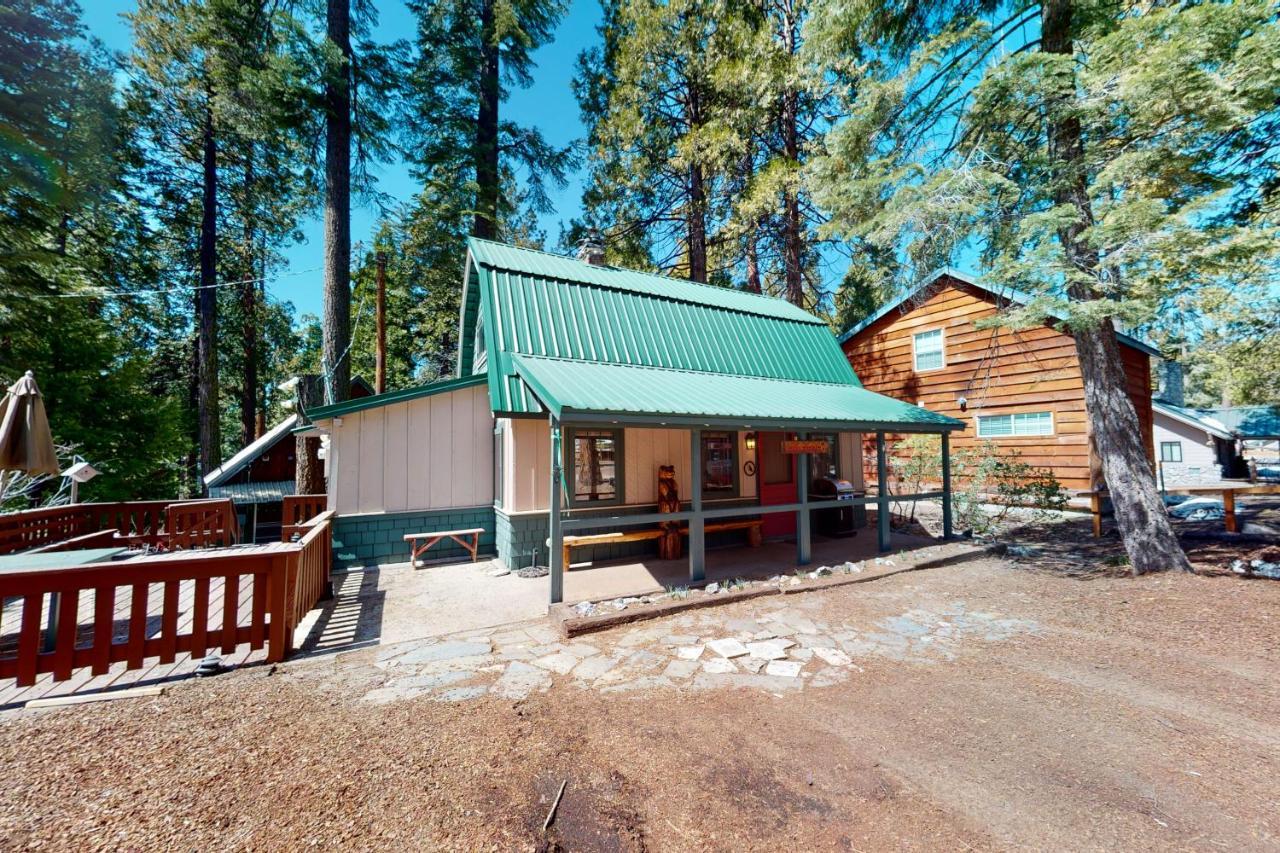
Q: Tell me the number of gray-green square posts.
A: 5